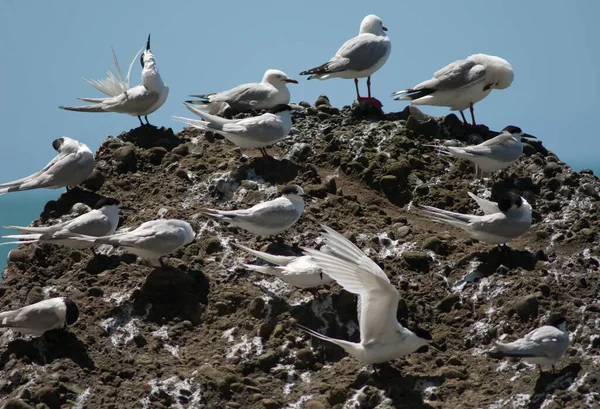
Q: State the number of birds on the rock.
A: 15